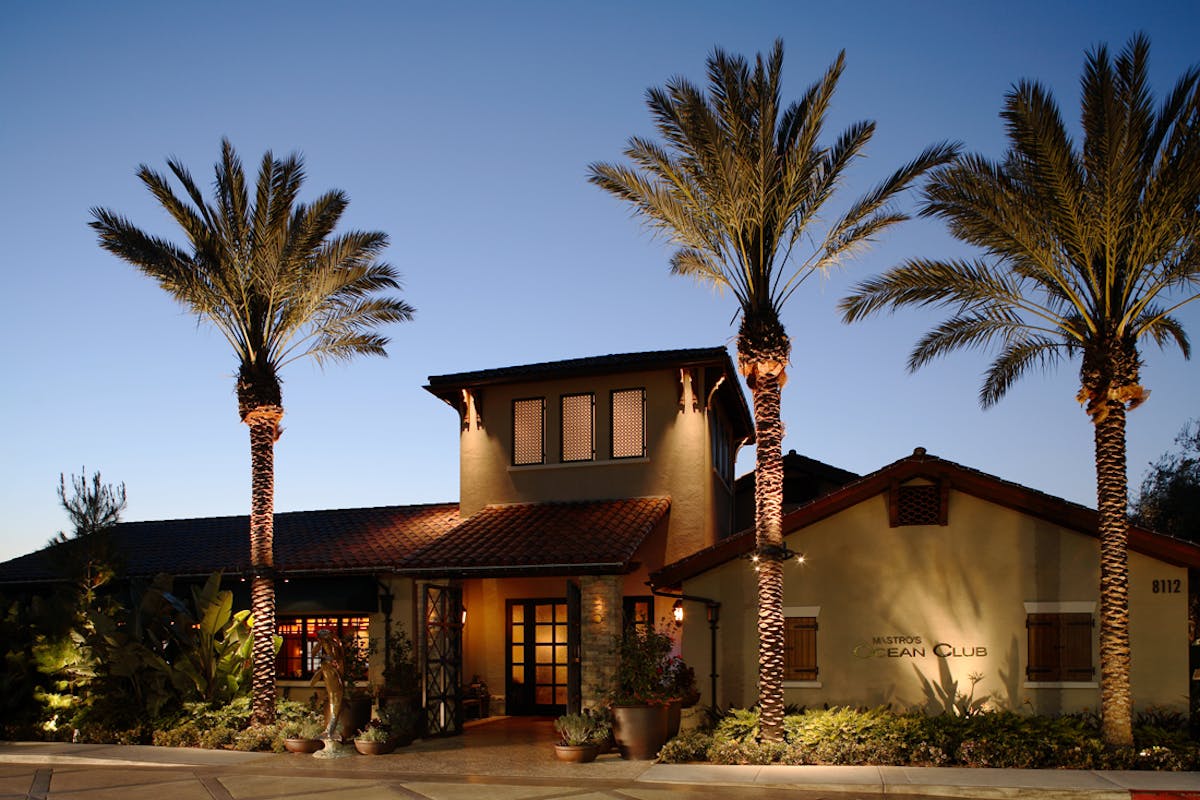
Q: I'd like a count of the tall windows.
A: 3